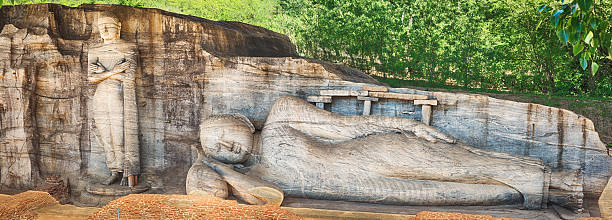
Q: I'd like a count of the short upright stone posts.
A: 3